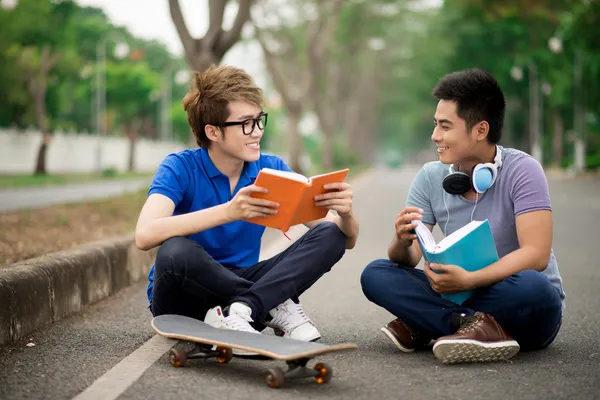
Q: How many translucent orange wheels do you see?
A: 4